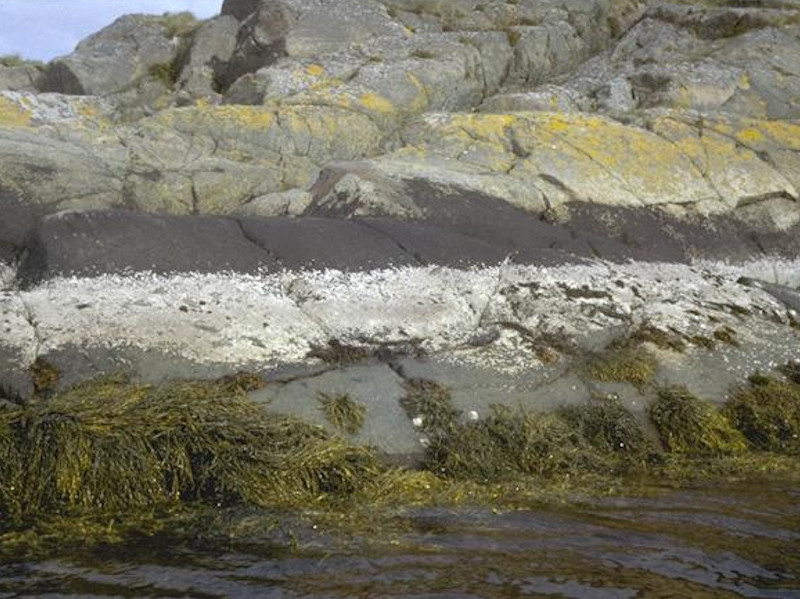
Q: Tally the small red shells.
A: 0